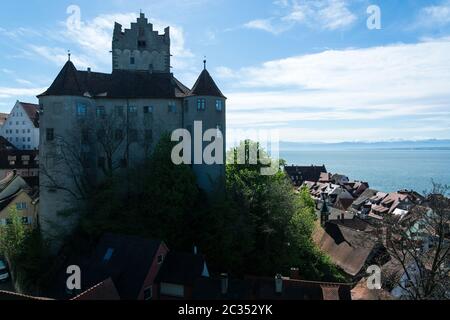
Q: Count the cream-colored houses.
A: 1